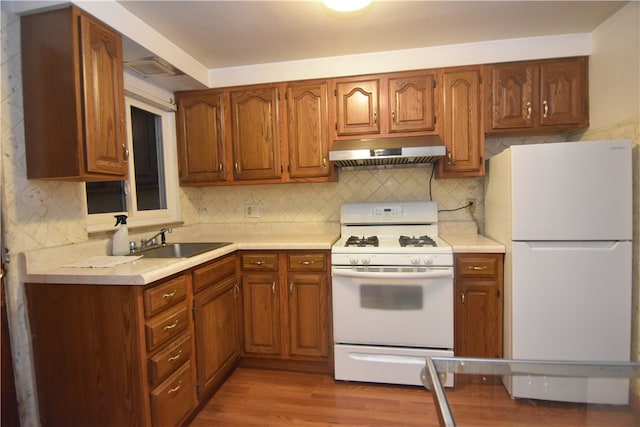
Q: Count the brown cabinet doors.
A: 13